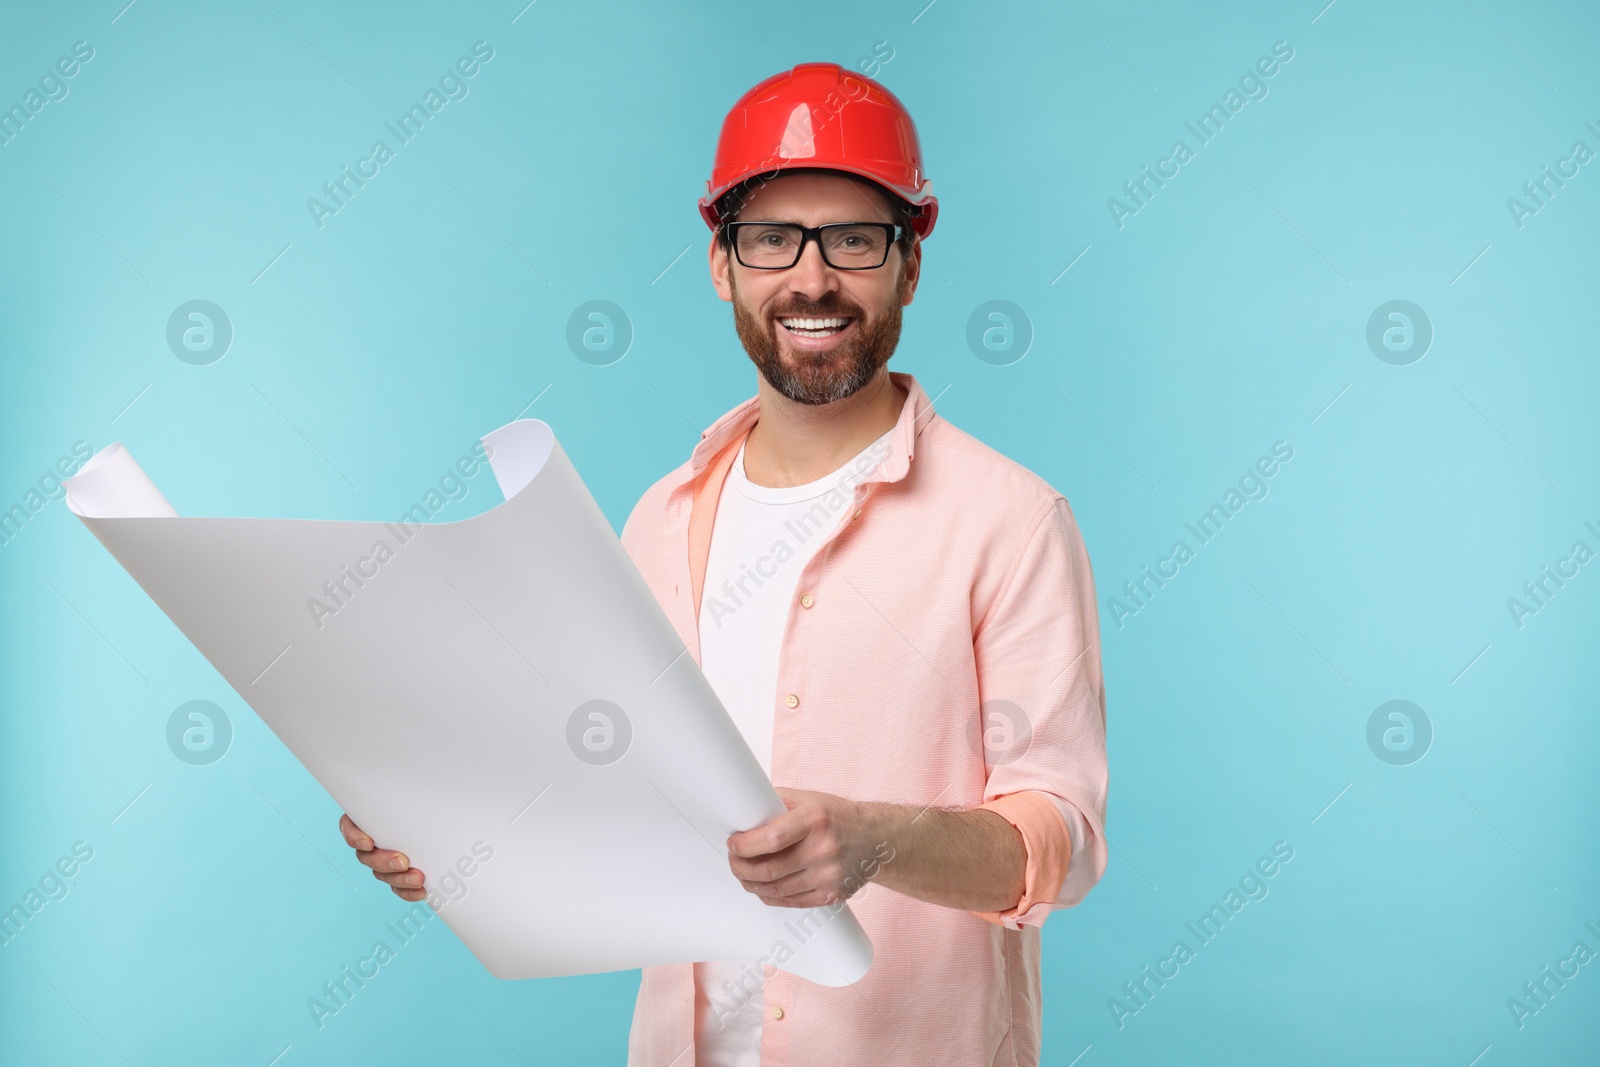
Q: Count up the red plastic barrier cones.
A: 0